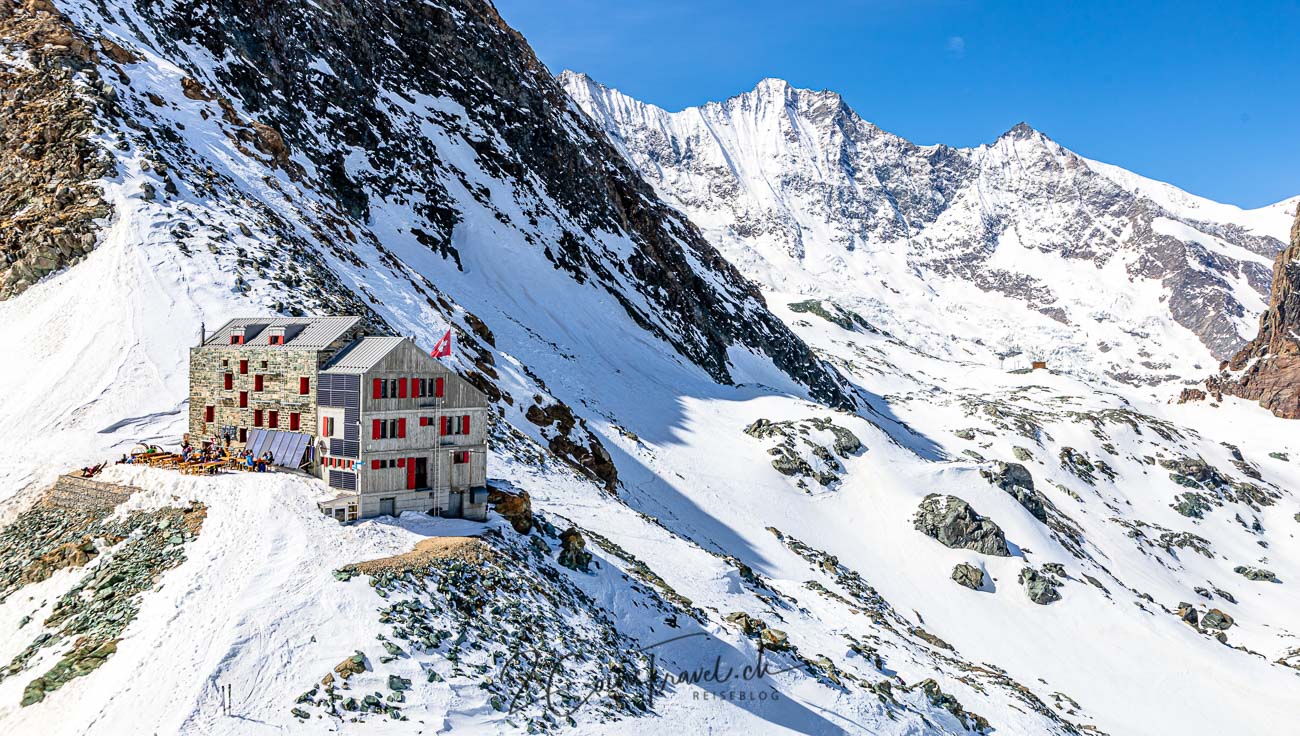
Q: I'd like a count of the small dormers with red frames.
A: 2